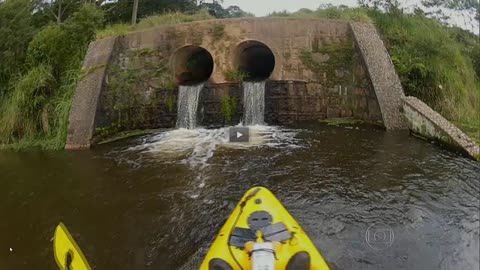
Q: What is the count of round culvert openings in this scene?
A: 2